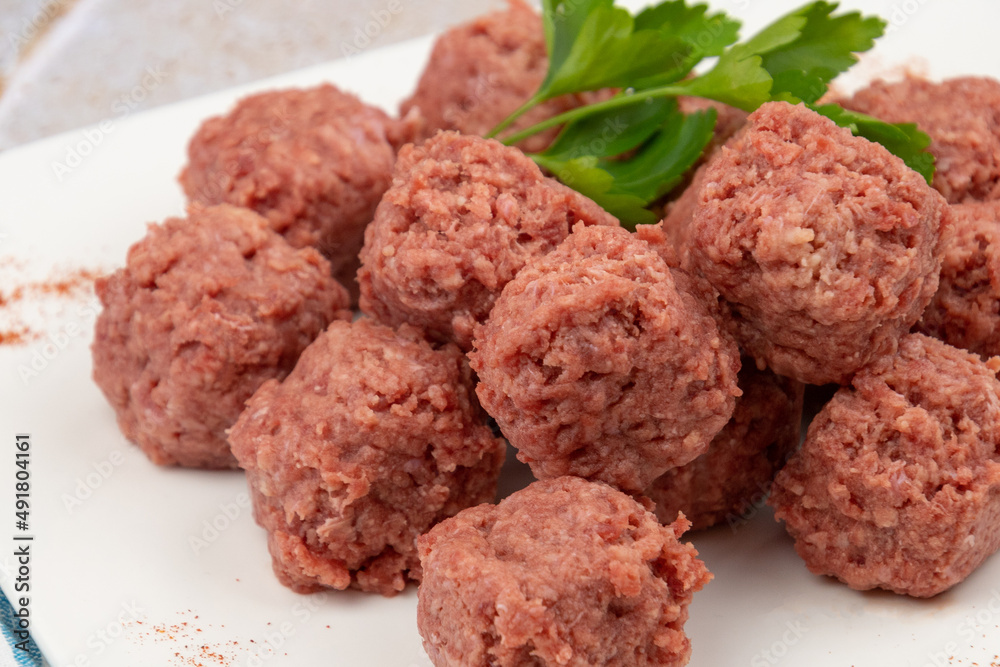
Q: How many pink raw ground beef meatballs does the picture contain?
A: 13